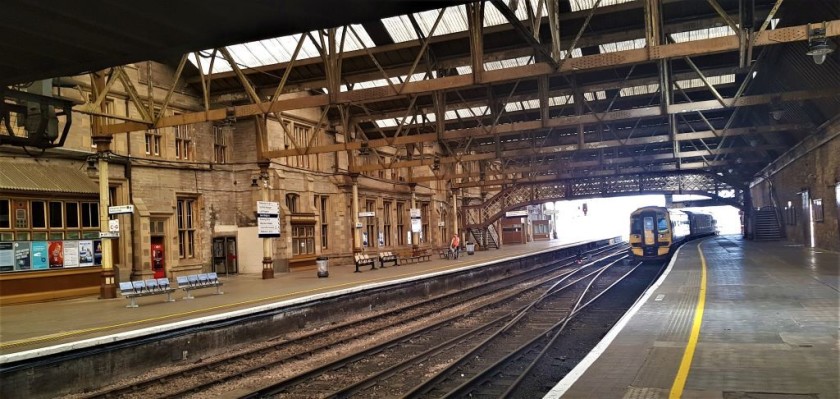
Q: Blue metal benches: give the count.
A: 2